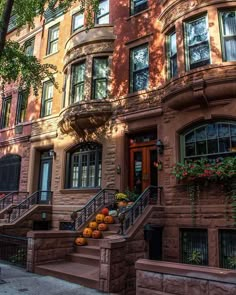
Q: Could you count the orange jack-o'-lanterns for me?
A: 7